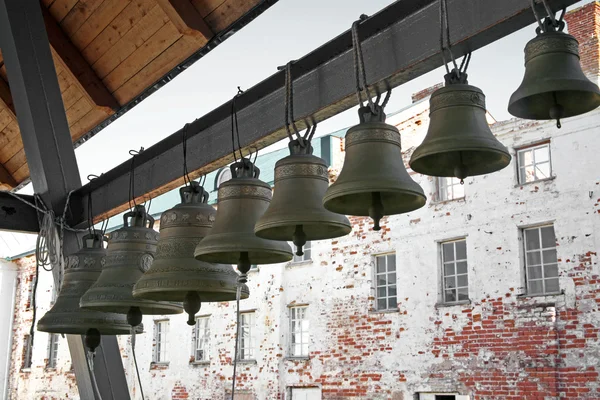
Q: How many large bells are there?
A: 8